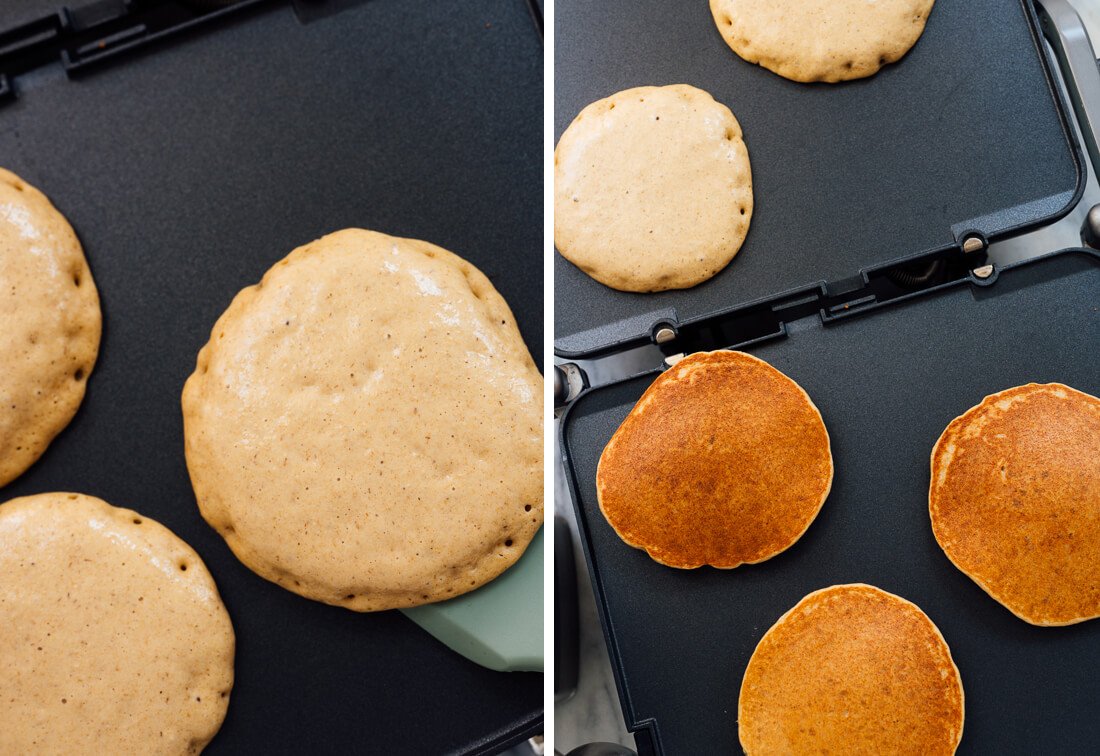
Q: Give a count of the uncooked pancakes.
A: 5